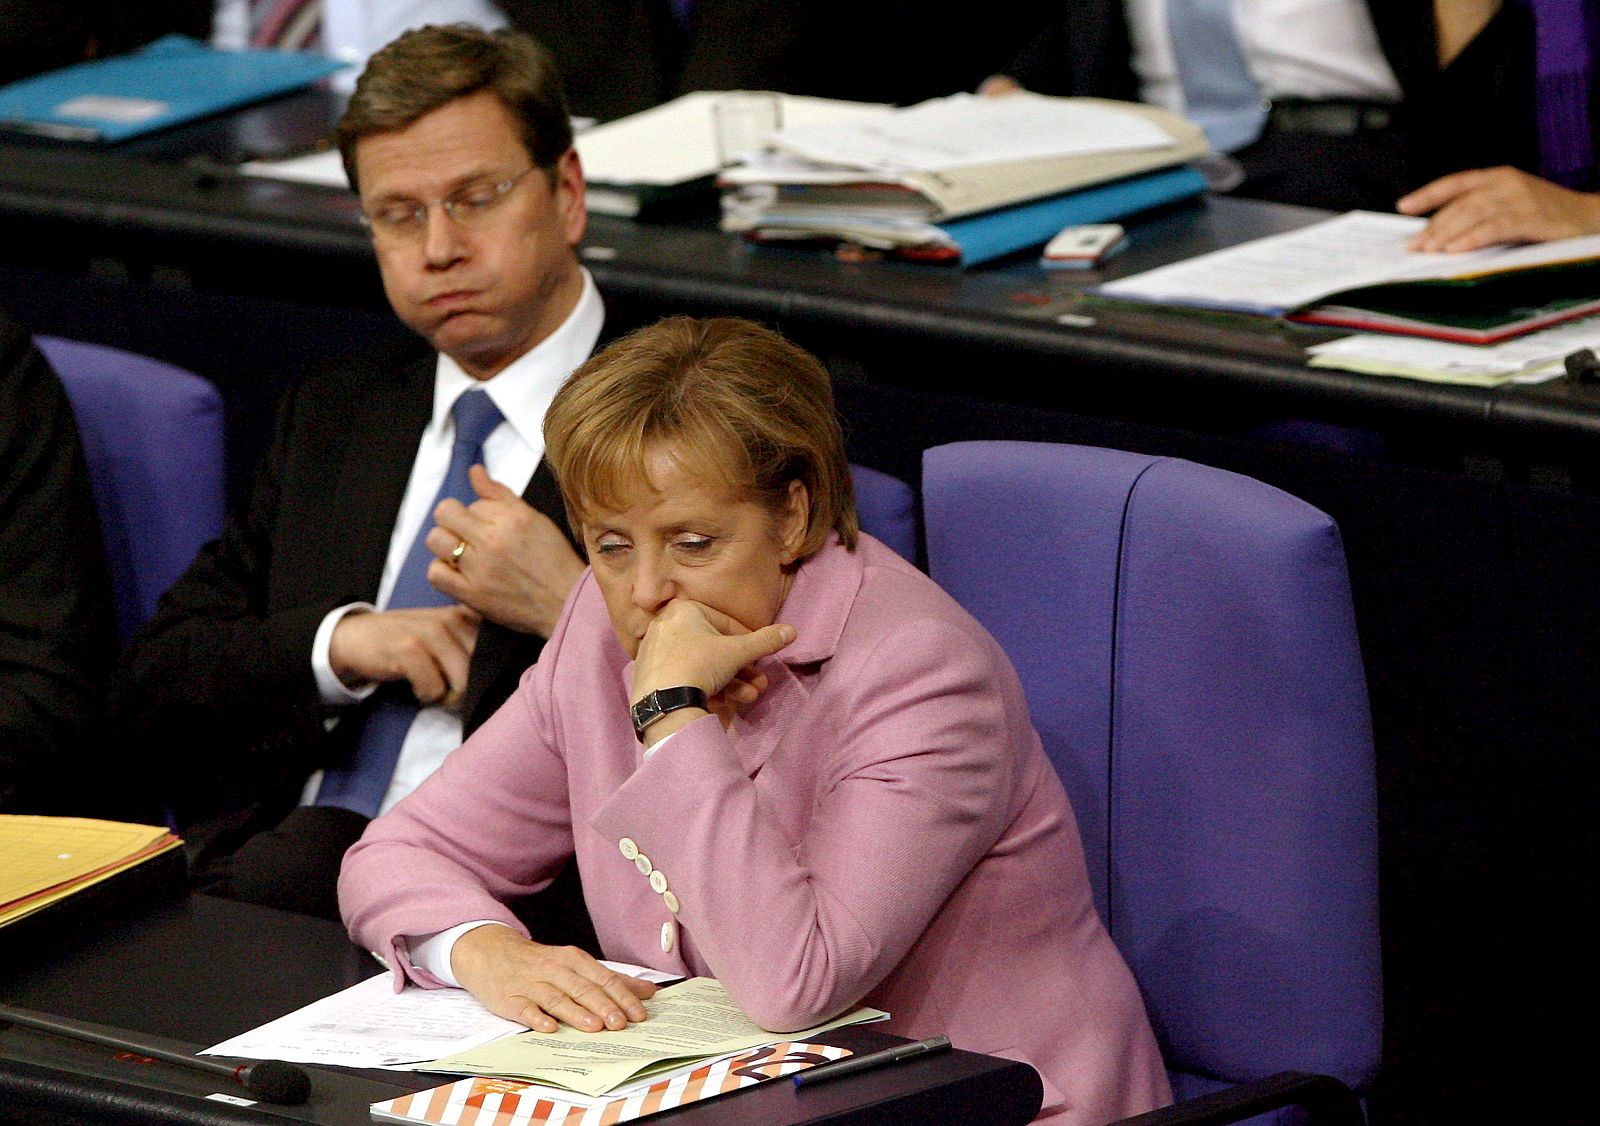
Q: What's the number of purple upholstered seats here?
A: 3